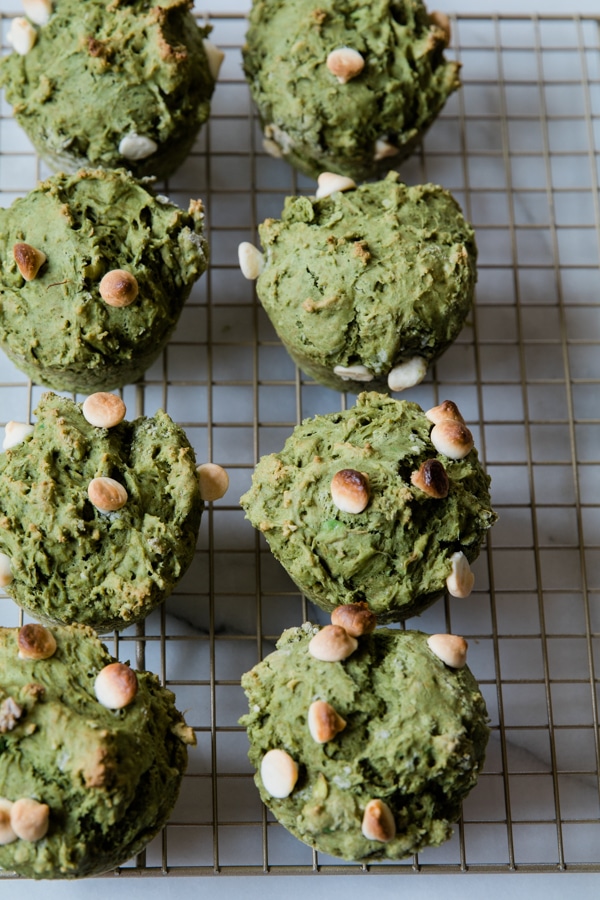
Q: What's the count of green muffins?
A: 8